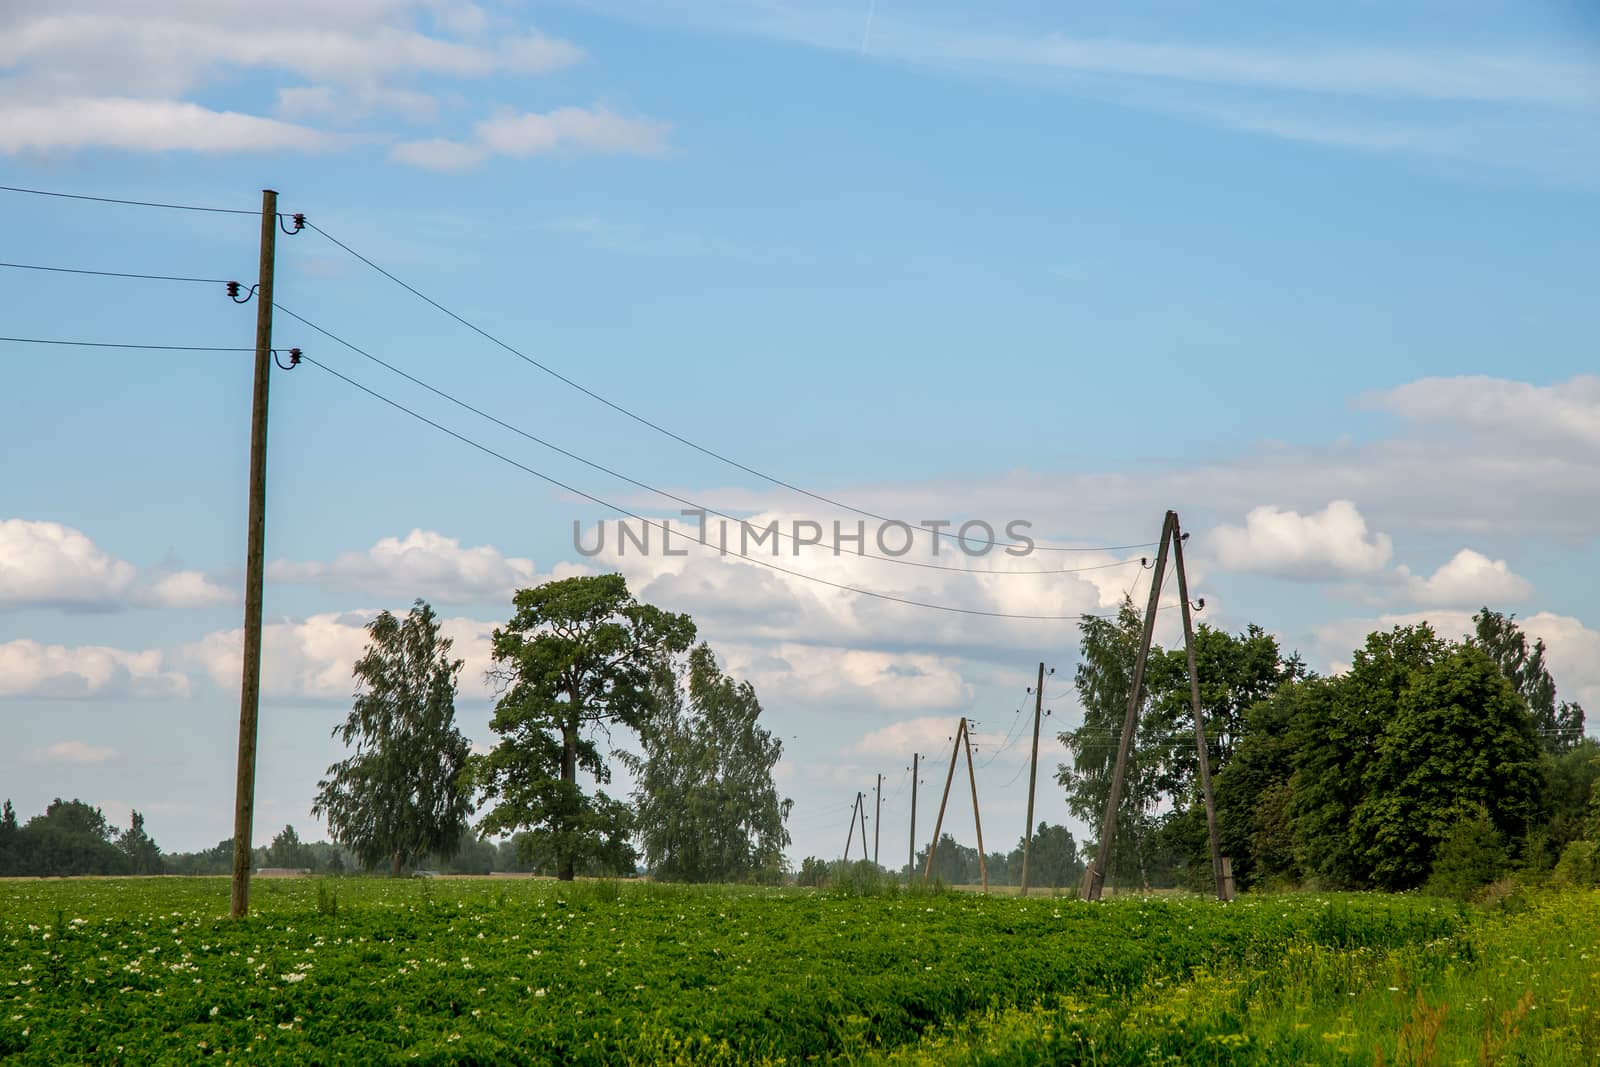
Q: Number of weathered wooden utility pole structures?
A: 7